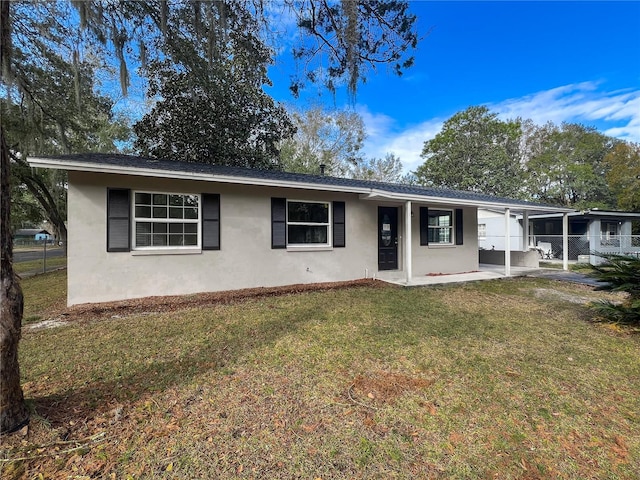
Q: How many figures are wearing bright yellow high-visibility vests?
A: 0